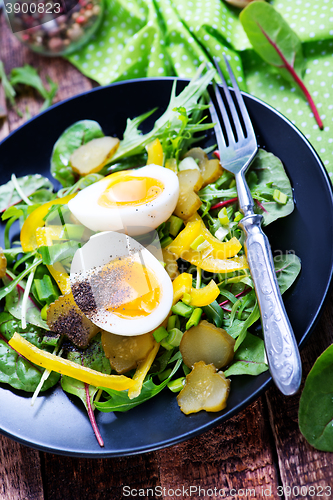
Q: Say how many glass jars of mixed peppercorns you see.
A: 1